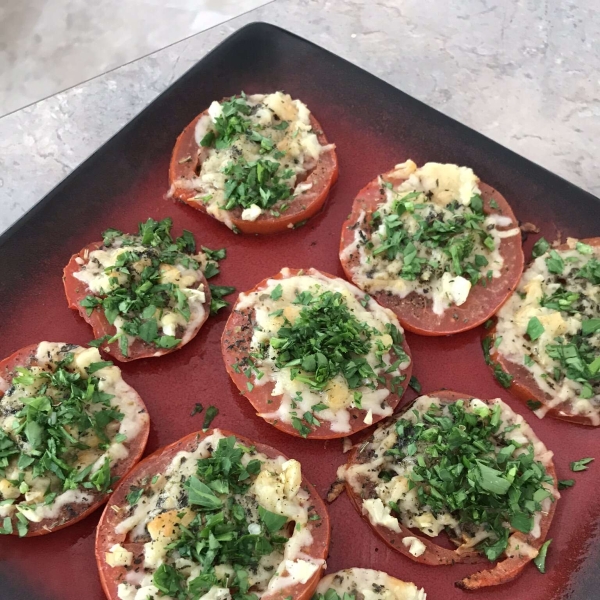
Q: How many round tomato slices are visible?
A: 9